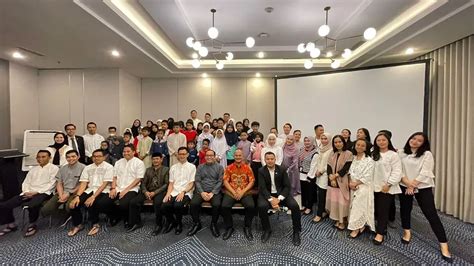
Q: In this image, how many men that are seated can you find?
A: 9